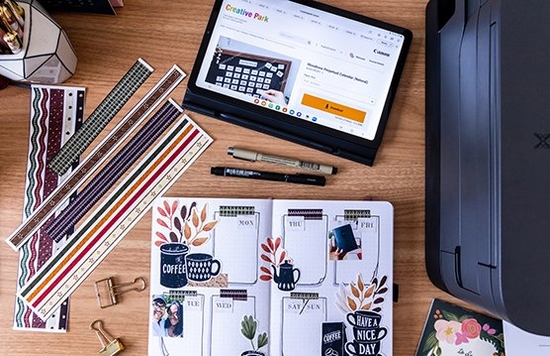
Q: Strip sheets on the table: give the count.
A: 5